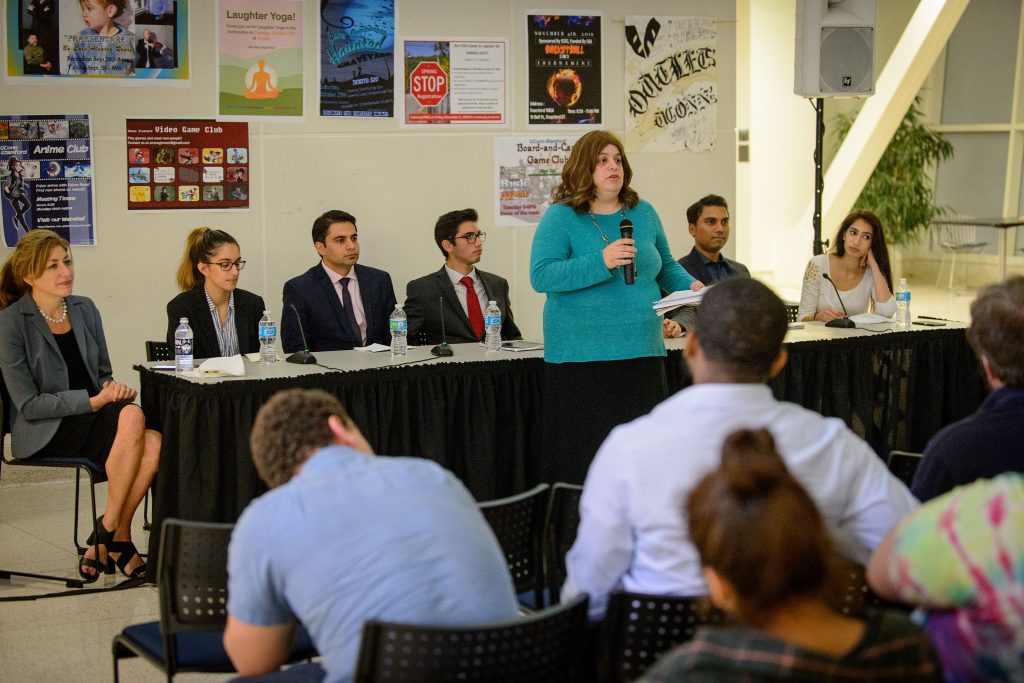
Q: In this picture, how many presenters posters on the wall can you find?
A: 9